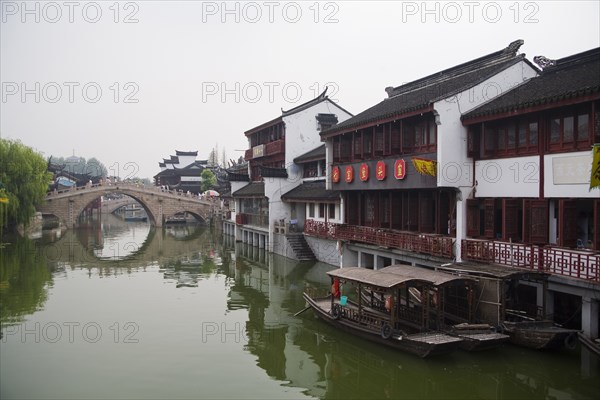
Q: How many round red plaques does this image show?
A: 5